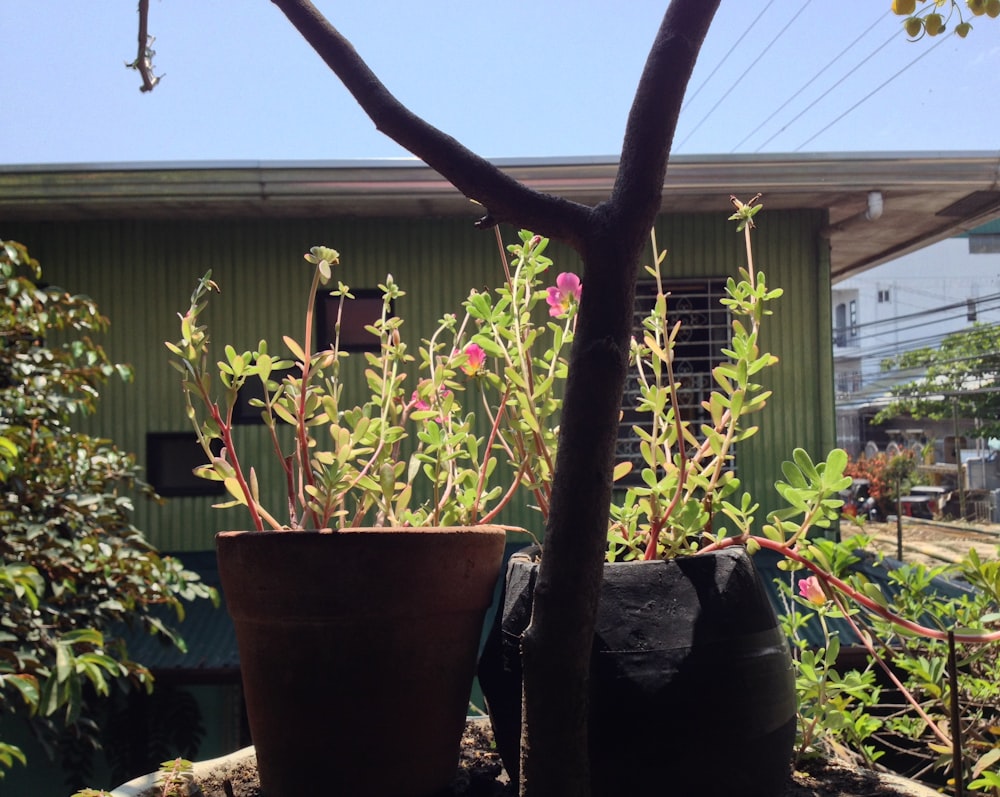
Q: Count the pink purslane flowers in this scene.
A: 4